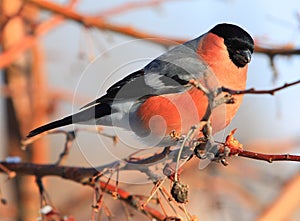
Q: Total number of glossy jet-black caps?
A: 1